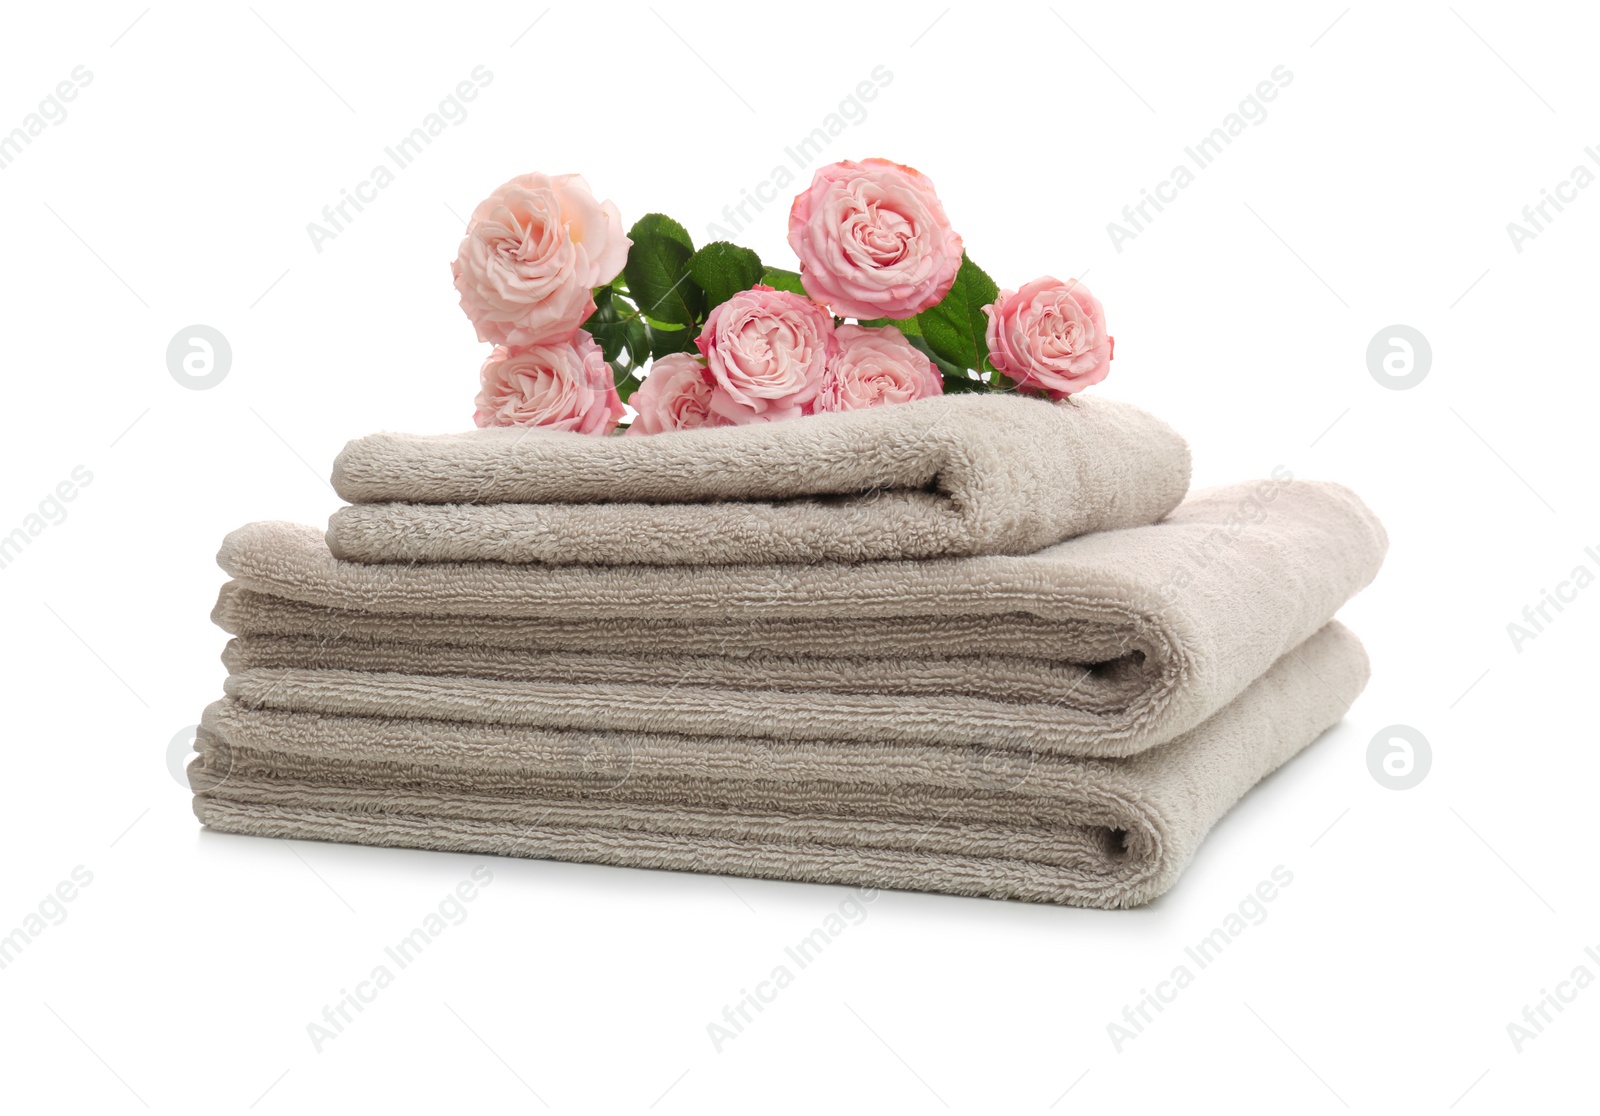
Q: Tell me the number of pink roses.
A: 7